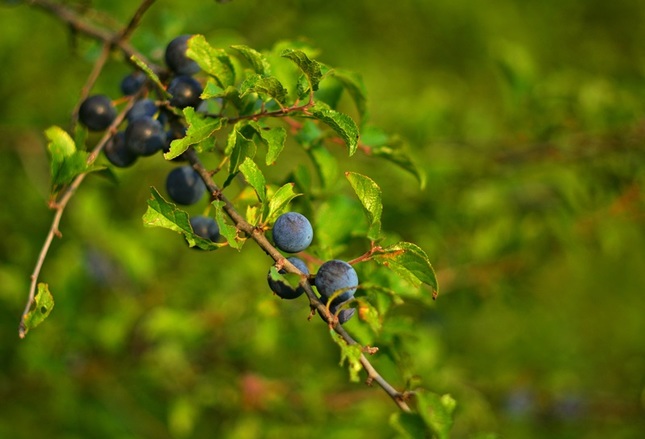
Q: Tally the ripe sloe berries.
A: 14